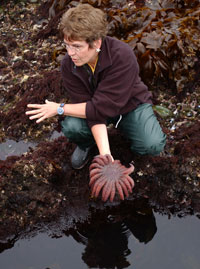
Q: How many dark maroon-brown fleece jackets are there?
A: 1